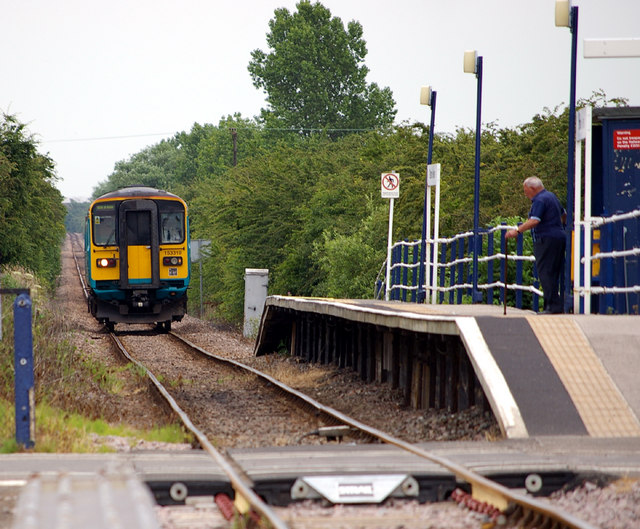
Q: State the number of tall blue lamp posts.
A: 3